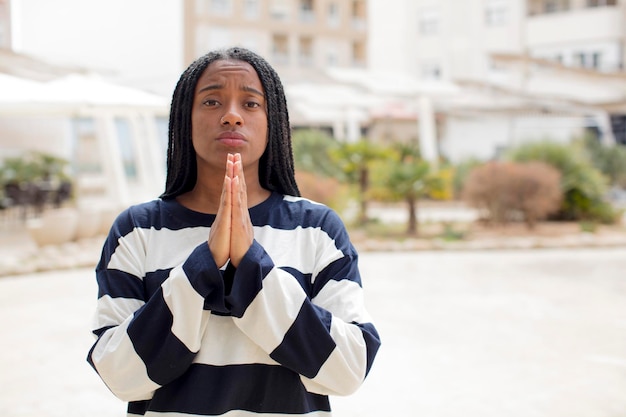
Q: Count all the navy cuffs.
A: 2